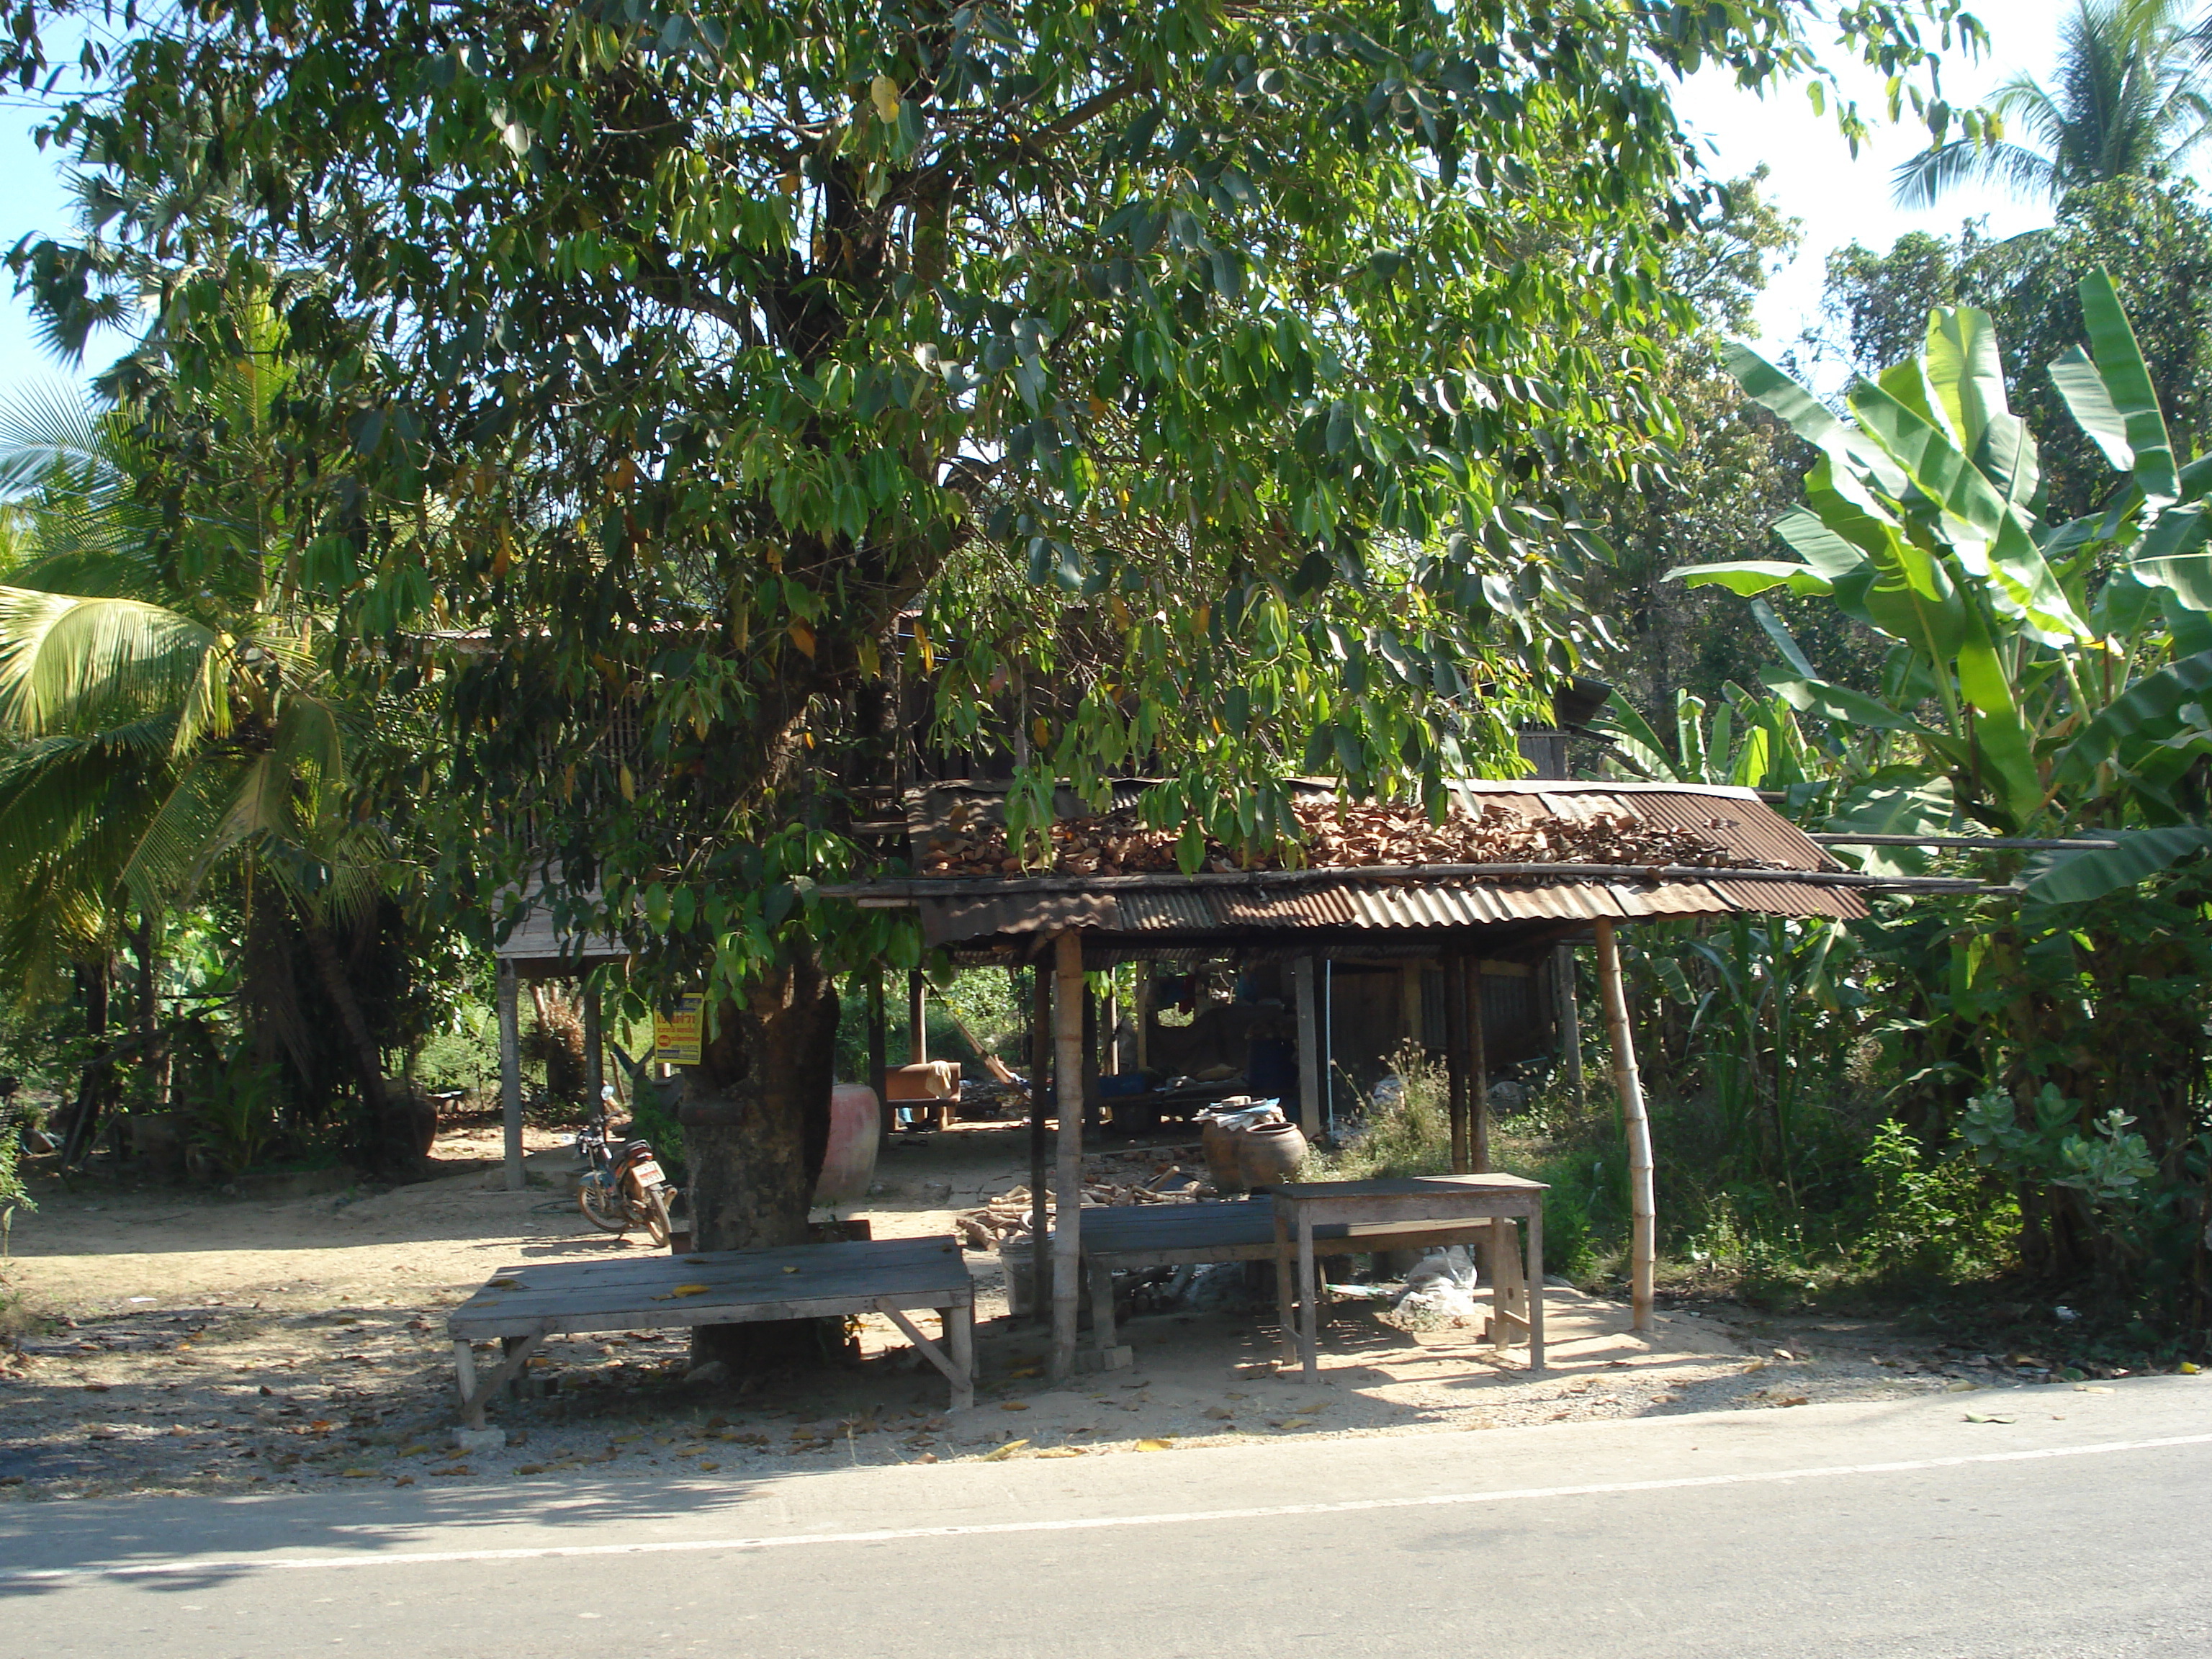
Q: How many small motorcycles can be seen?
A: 1